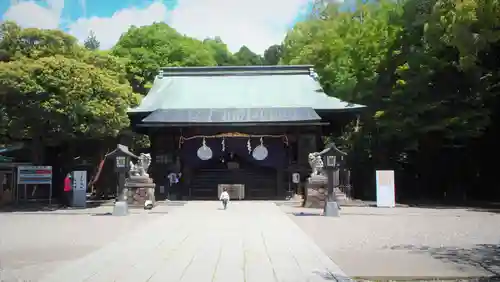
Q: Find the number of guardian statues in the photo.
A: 2